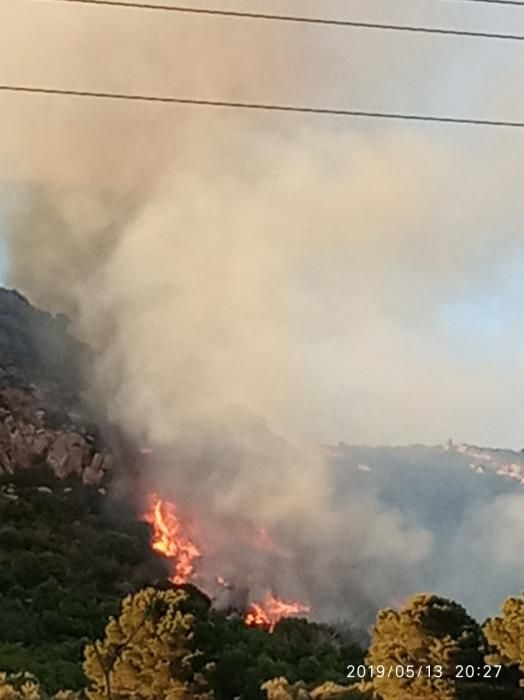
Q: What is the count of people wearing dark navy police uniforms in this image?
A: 0